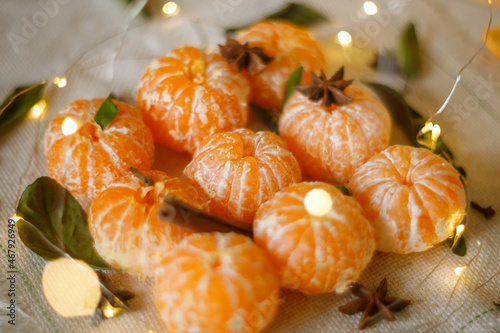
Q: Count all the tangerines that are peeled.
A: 9